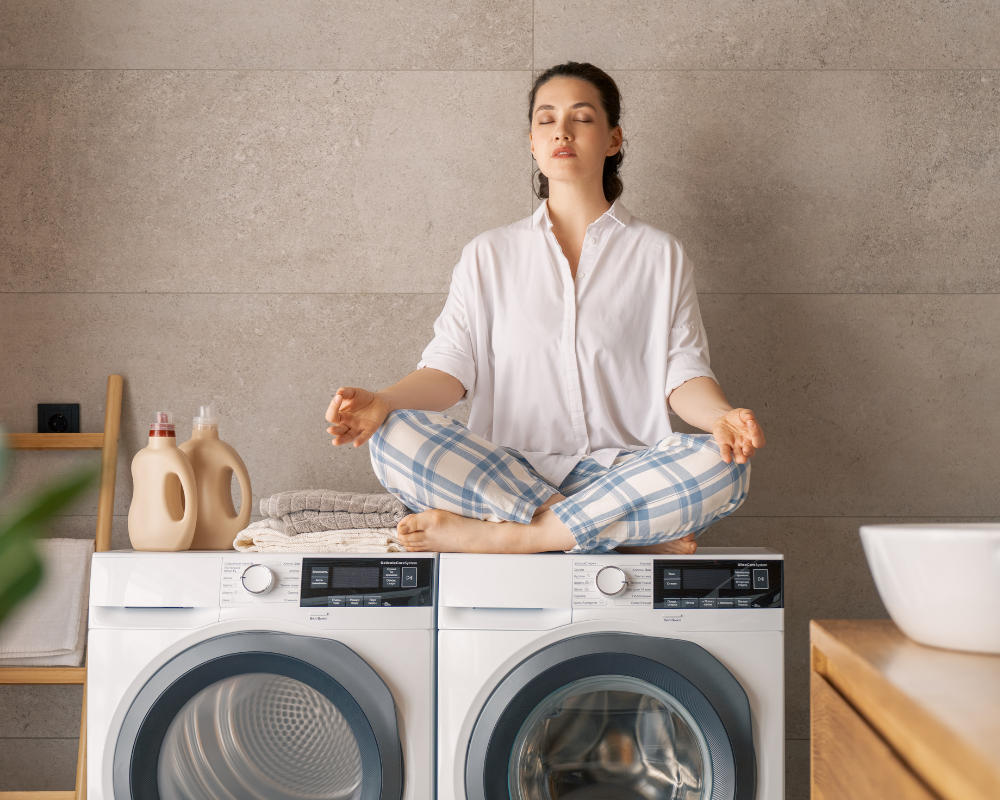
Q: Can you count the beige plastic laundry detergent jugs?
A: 2